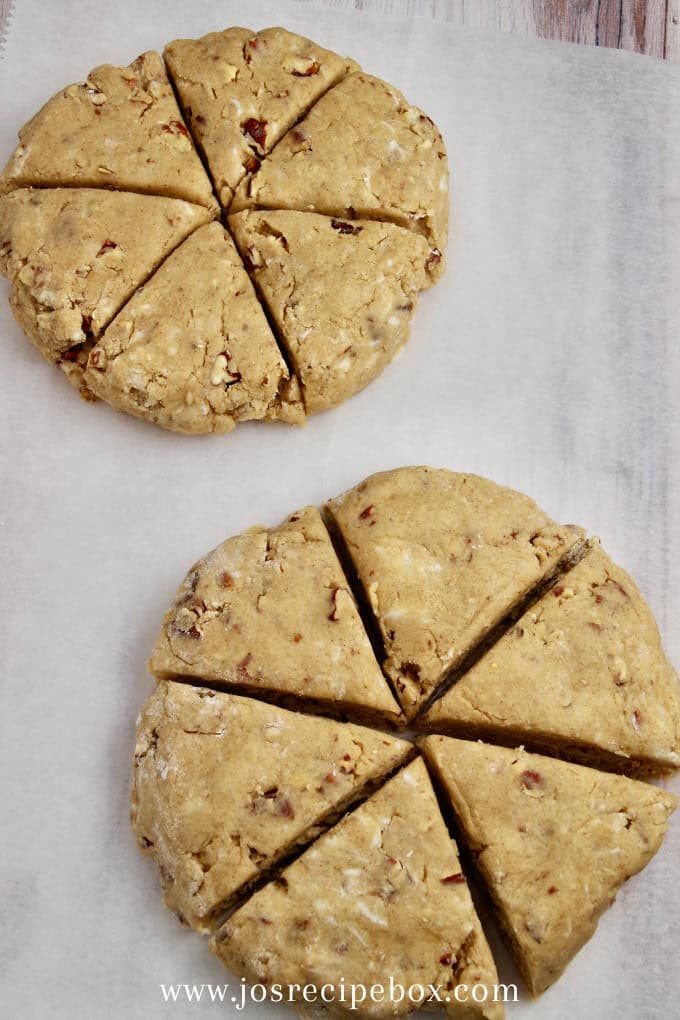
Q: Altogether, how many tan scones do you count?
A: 12